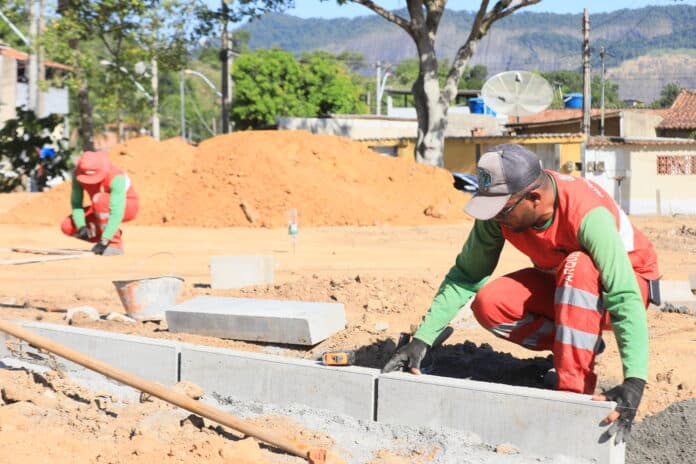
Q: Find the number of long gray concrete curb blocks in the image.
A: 4